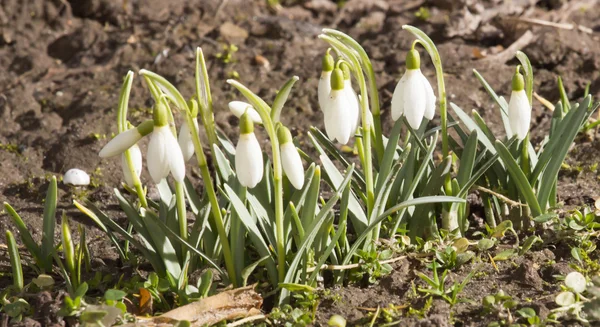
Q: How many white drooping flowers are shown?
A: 12